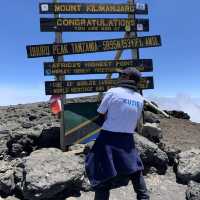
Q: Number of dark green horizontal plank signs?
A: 5